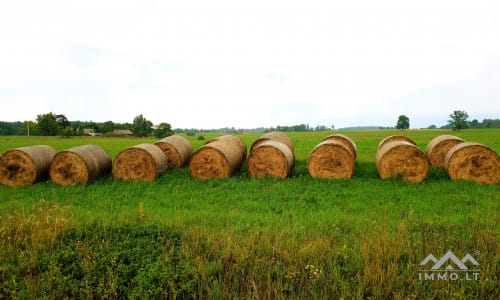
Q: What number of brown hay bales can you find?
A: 14